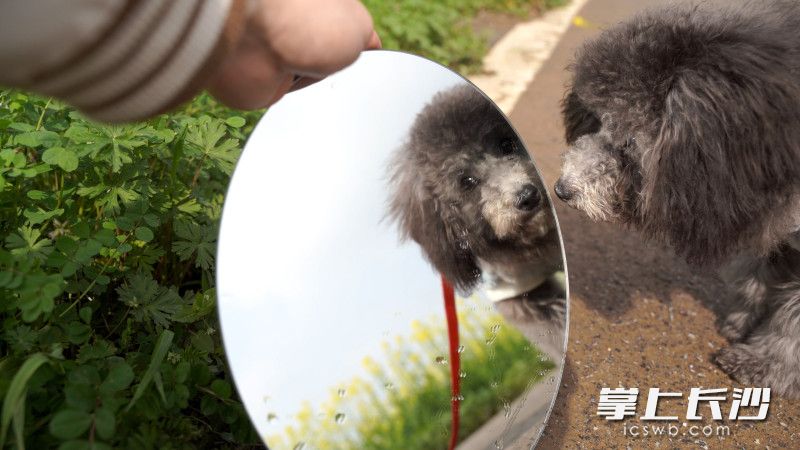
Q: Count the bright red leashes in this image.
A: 1